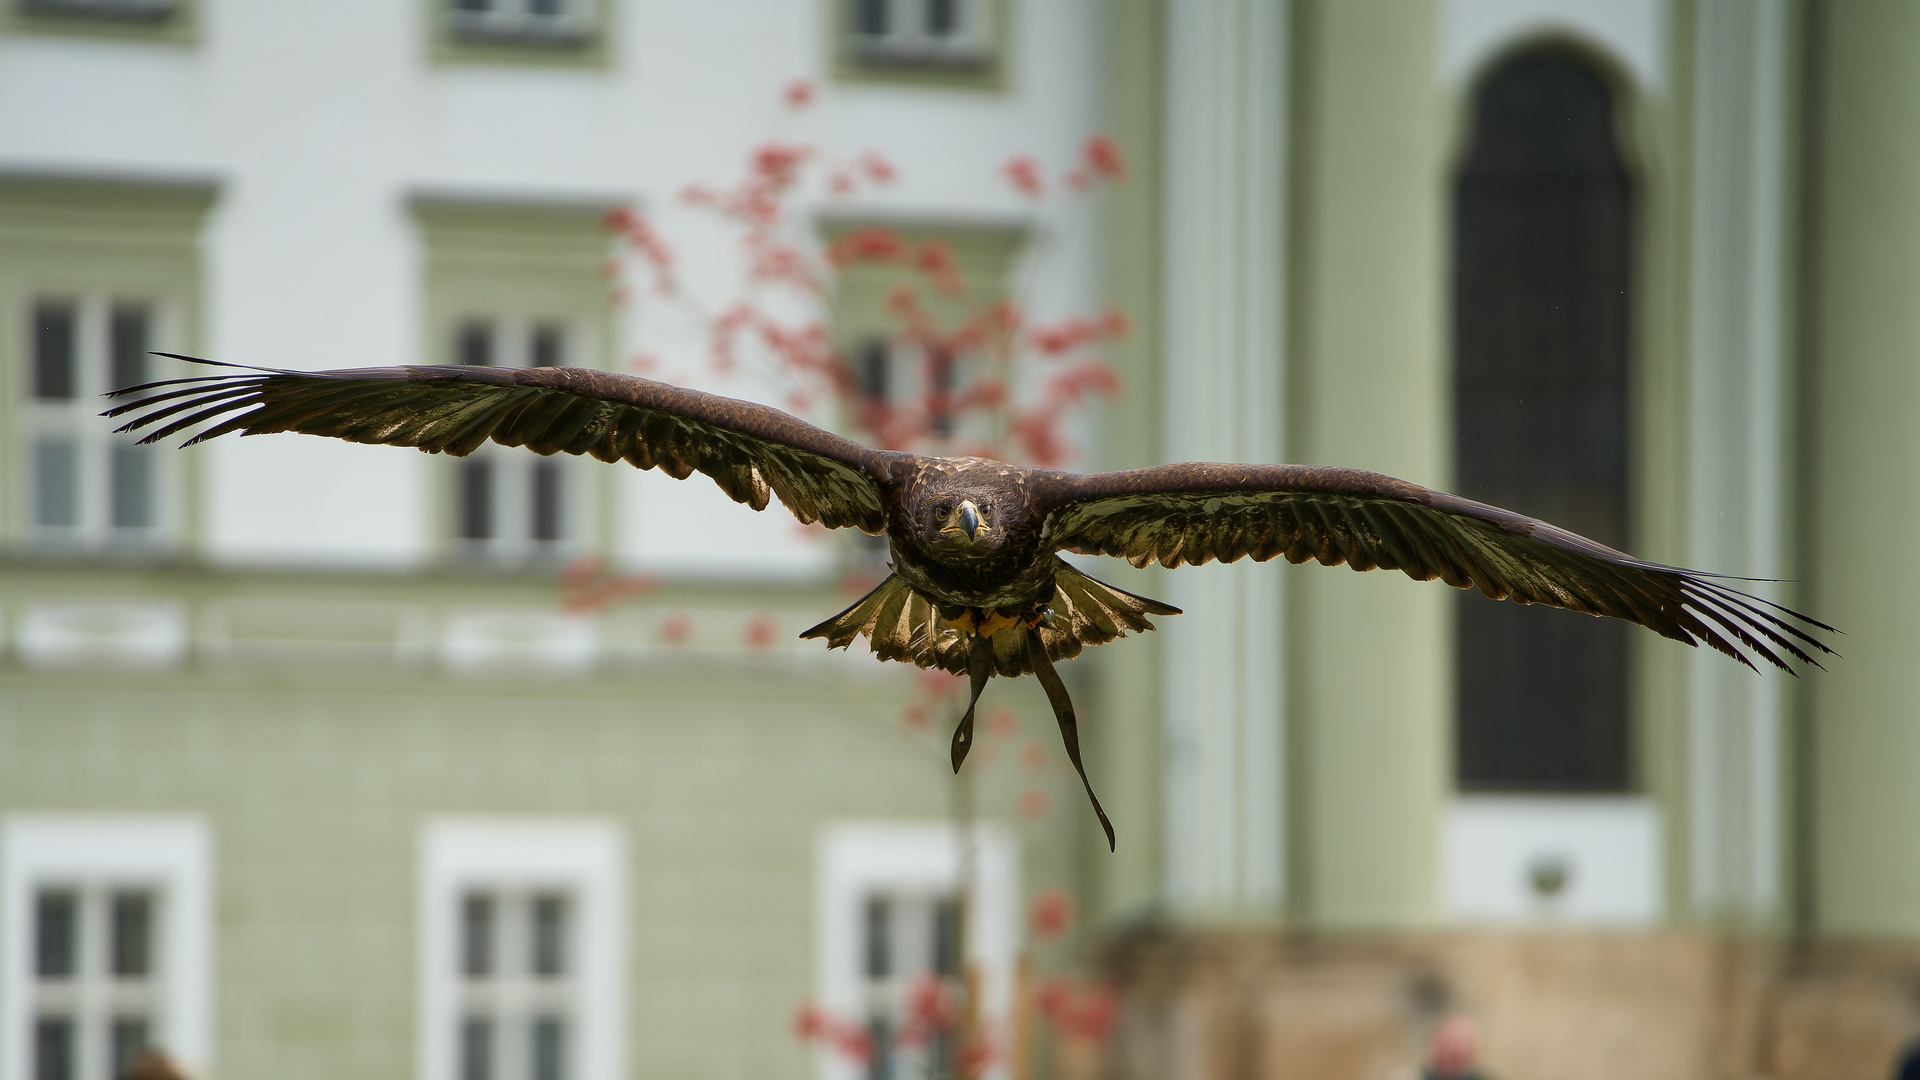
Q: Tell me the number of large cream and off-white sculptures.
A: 0